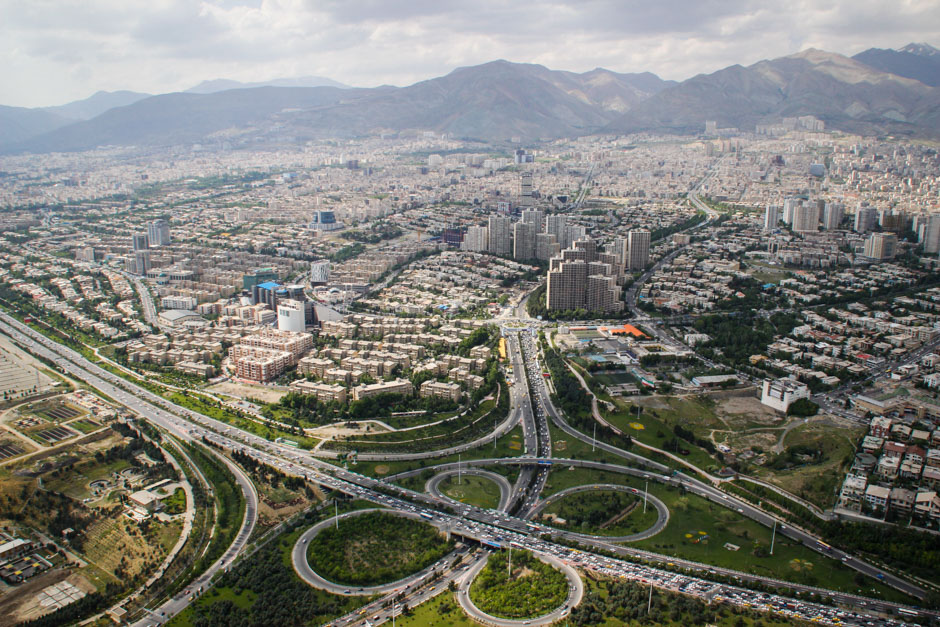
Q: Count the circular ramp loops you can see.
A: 4